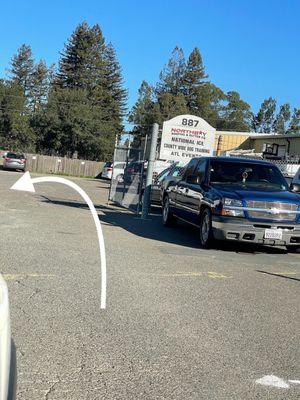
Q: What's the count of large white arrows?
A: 1